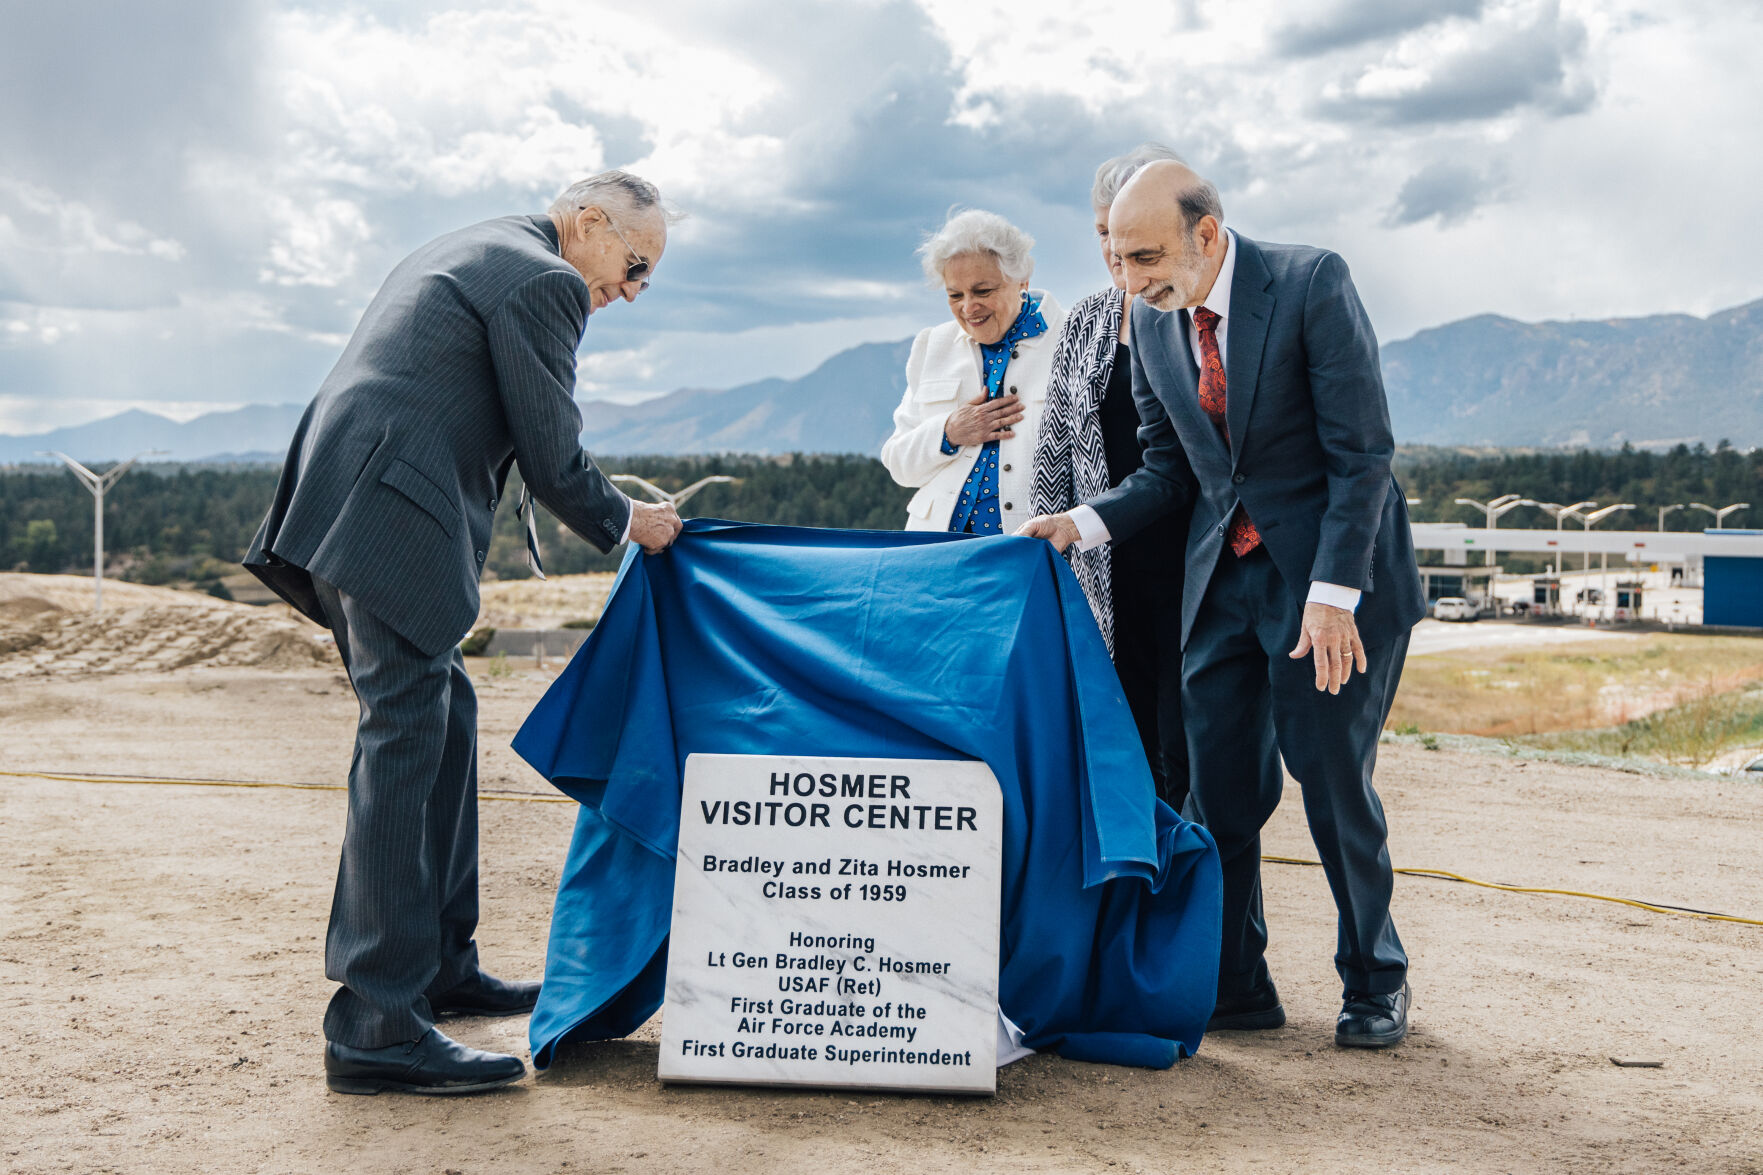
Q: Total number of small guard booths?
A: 2